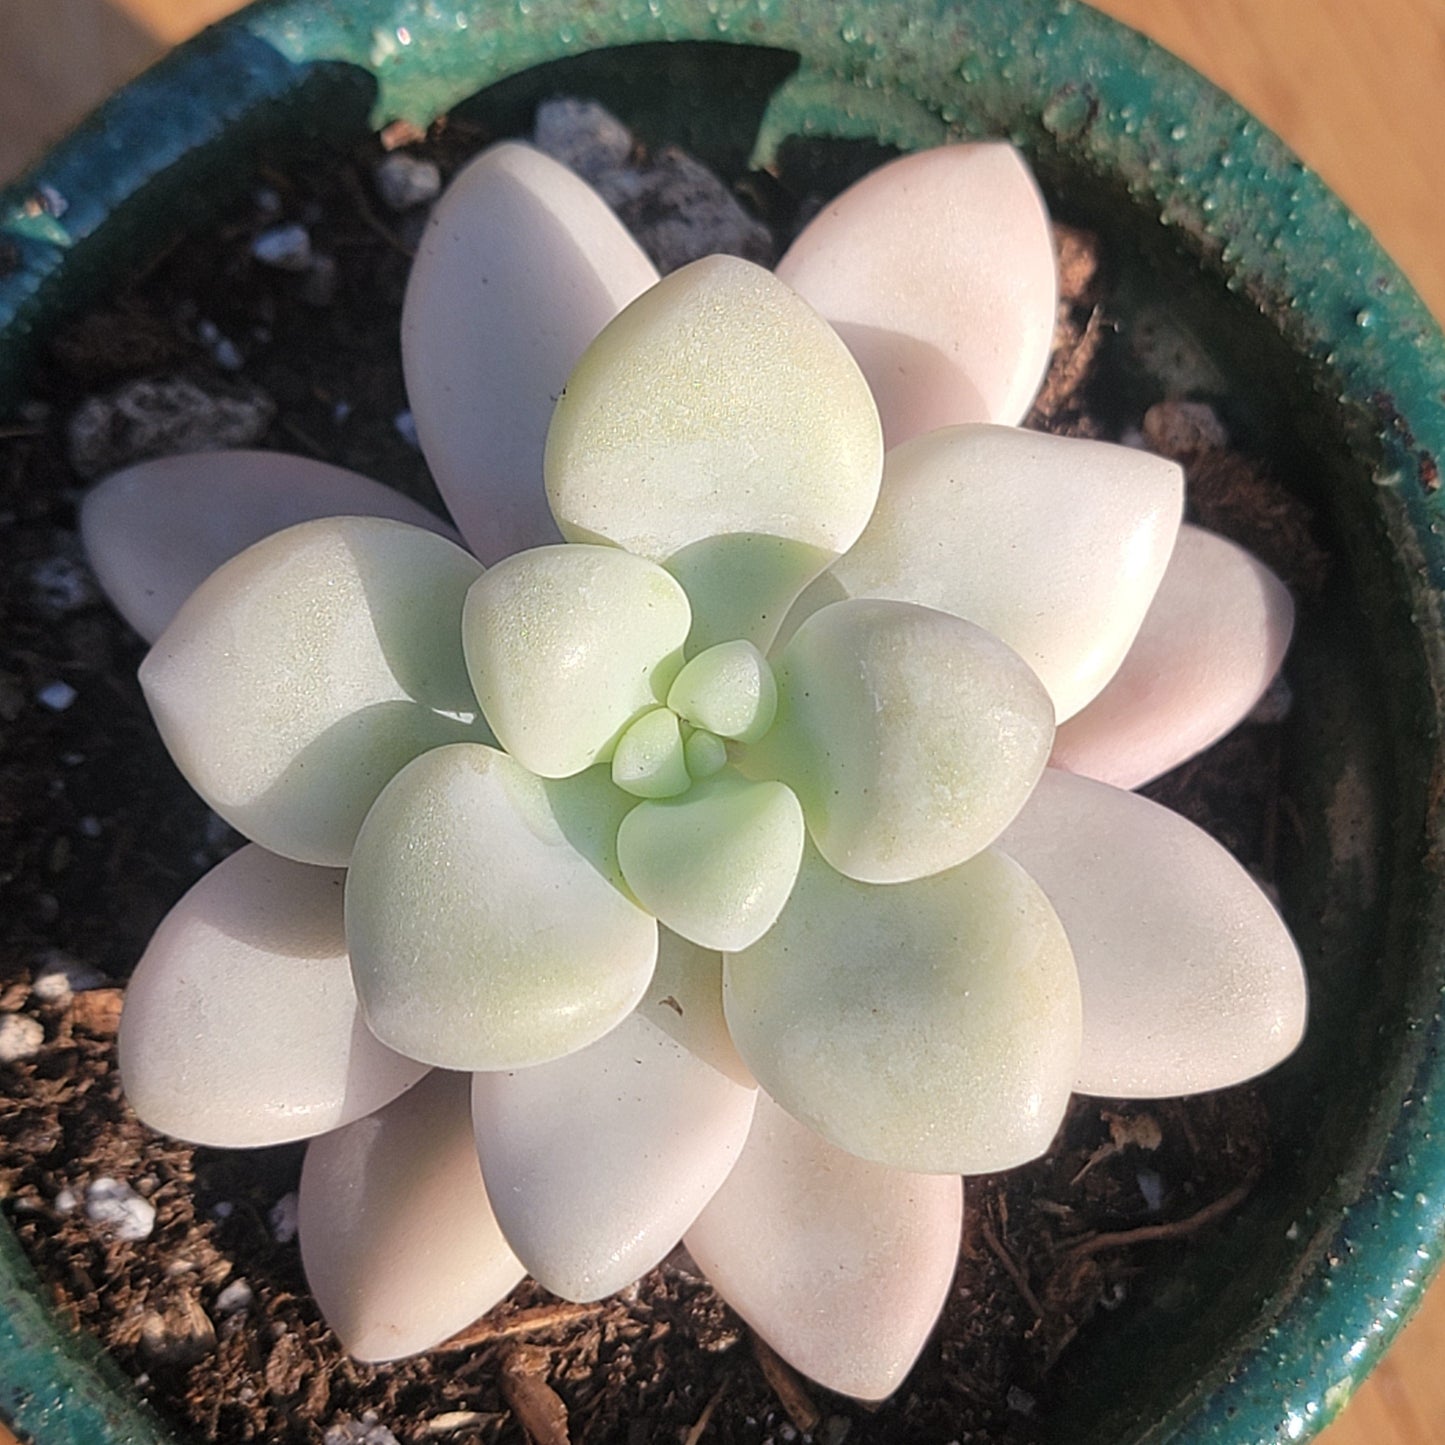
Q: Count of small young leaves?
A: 3